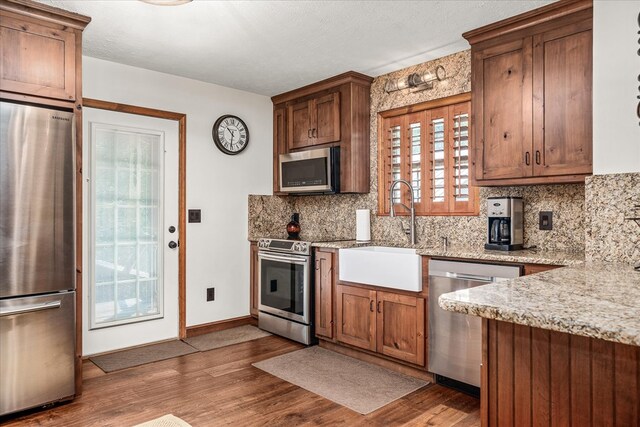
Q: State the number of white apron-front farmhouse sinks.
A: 1